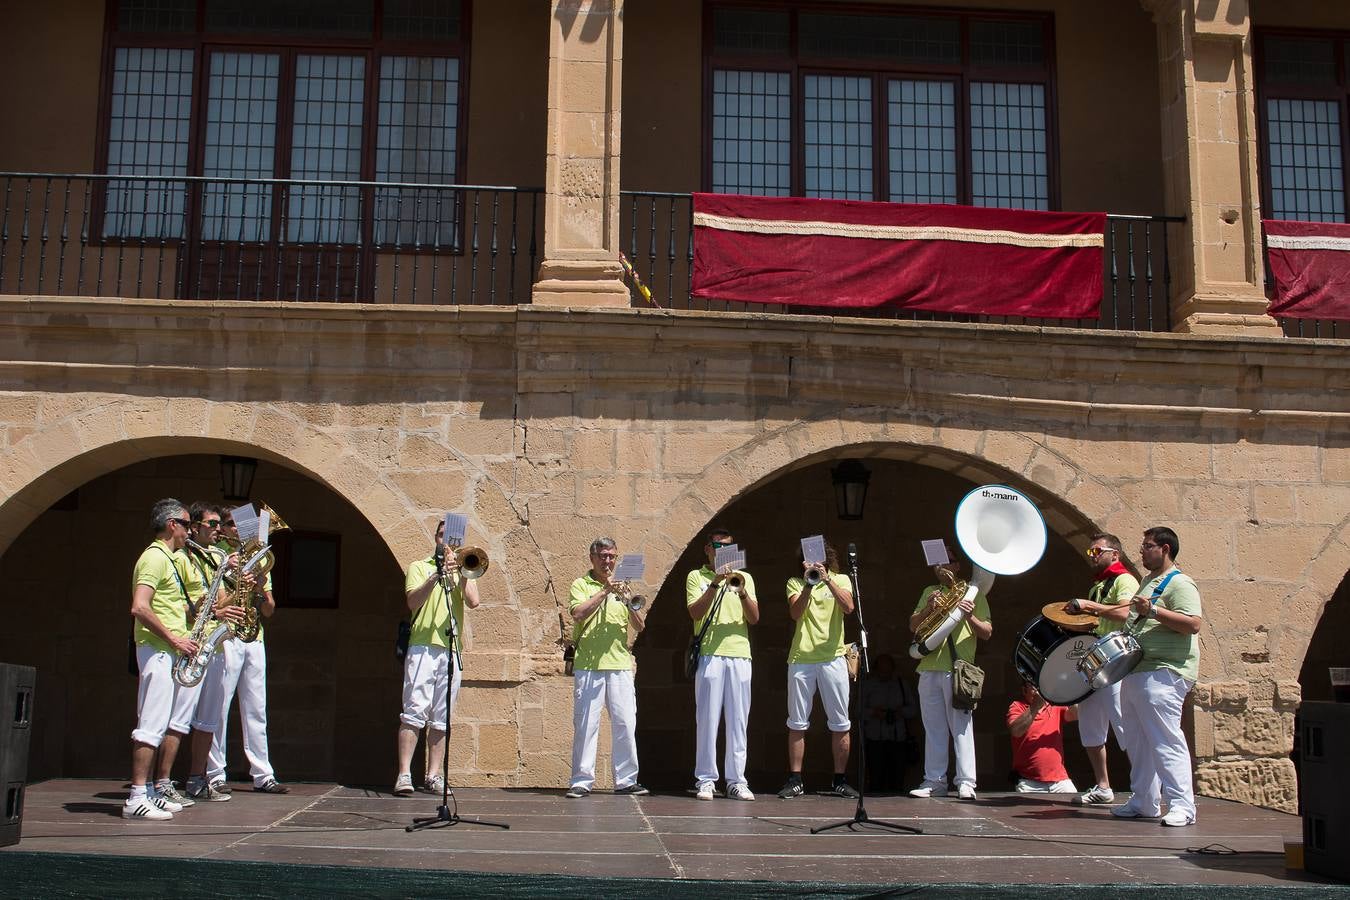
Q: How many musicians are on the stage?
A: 10